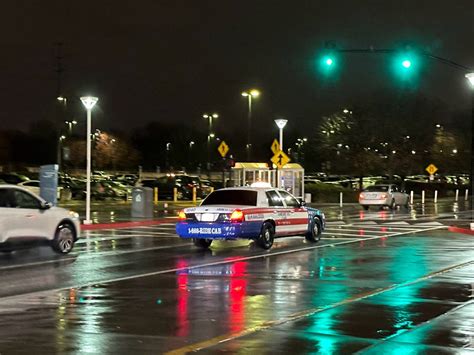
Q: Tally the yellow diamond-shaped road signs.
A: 4